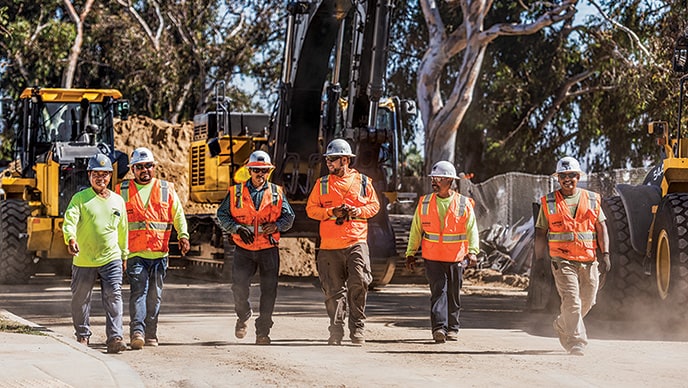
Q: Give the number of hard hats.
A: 6